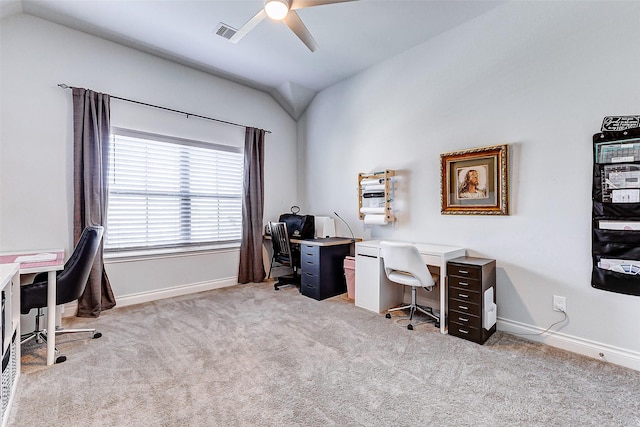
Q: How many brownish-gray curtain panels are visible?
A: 2